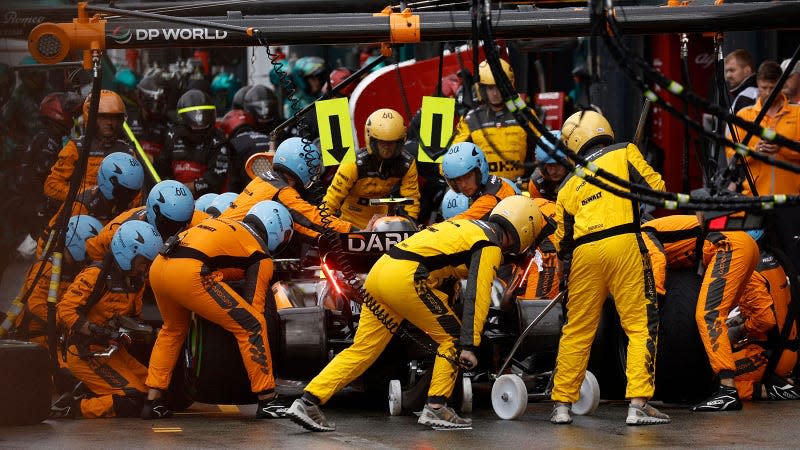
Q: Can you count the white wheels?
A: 4